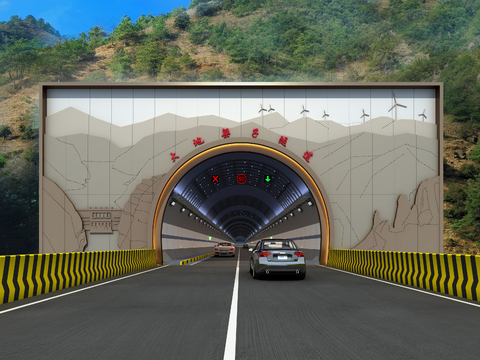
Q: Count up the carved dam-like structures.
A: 1